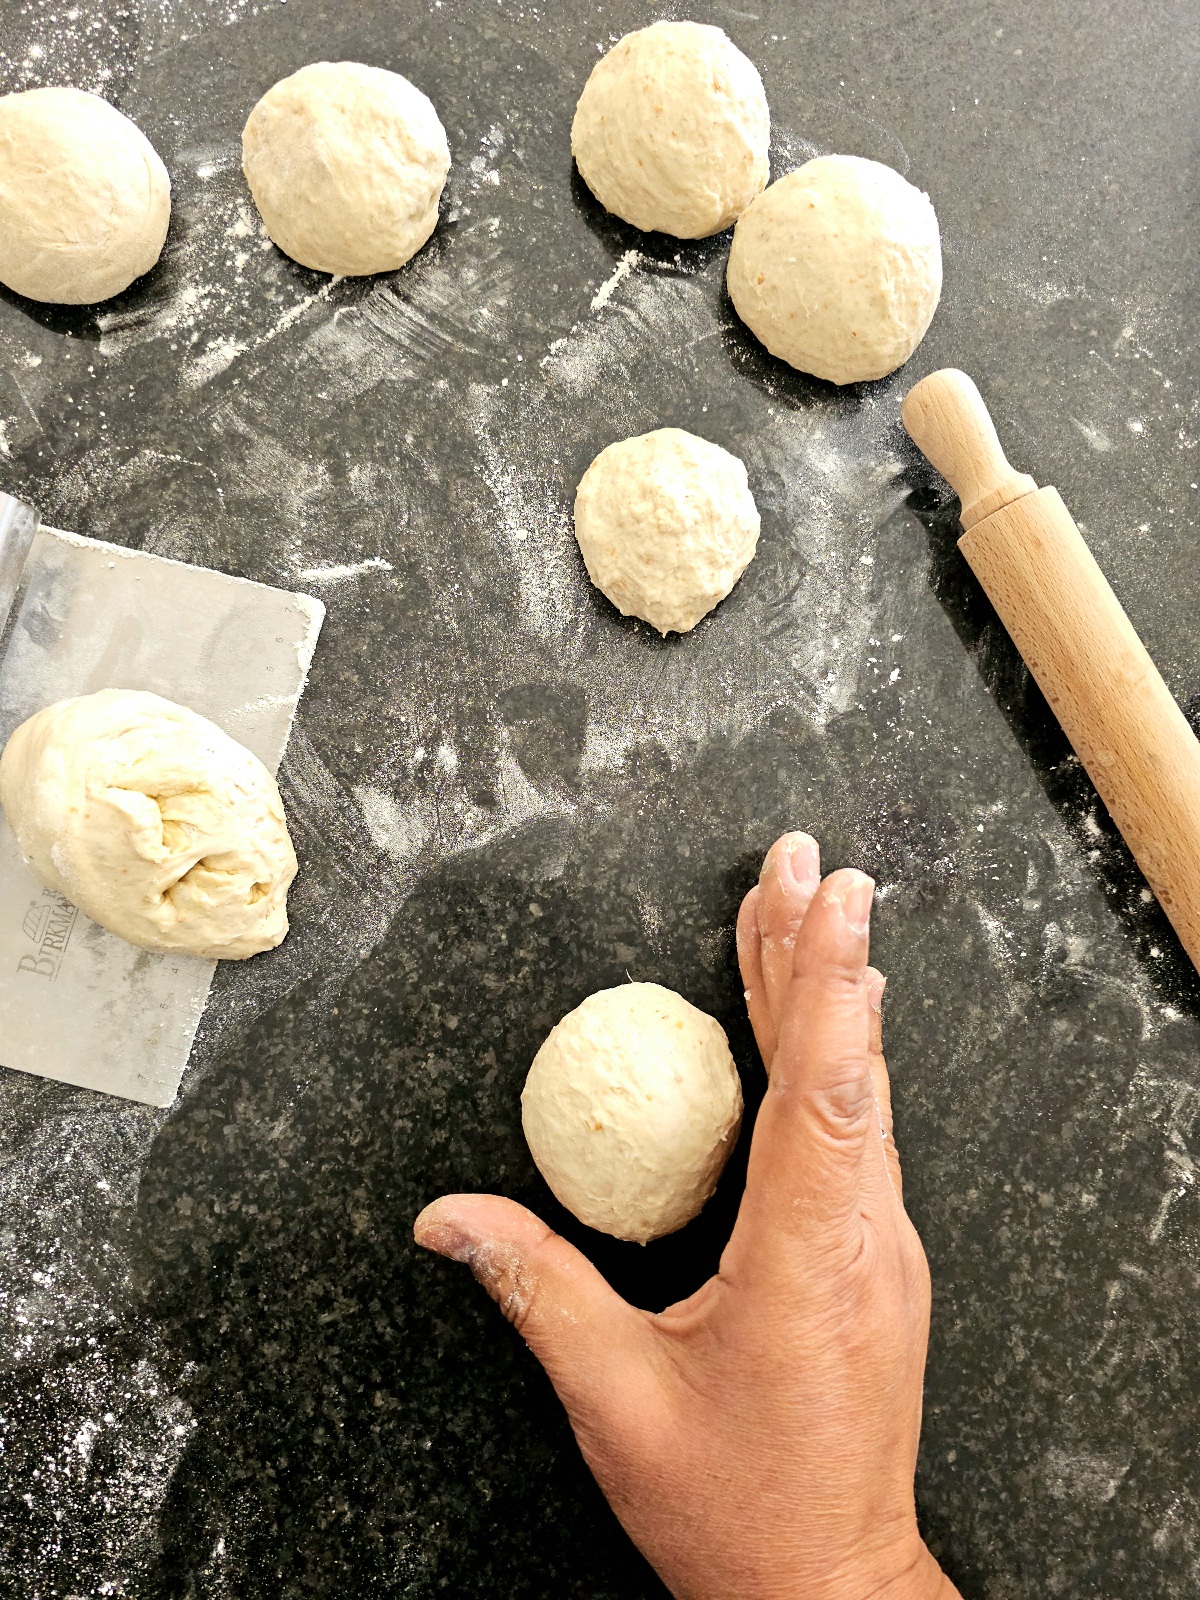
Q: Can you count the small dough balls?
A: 6